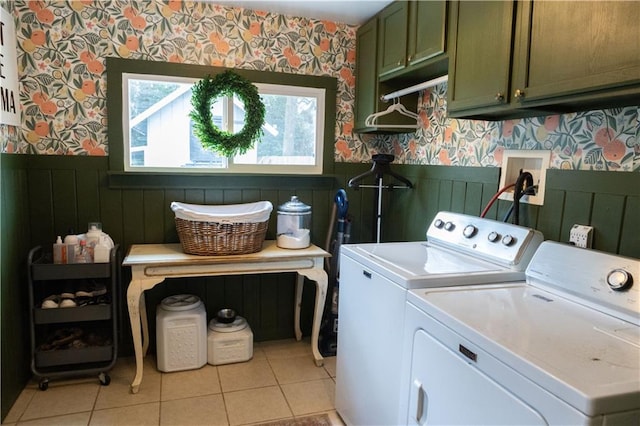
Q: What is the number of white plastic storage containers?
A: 2